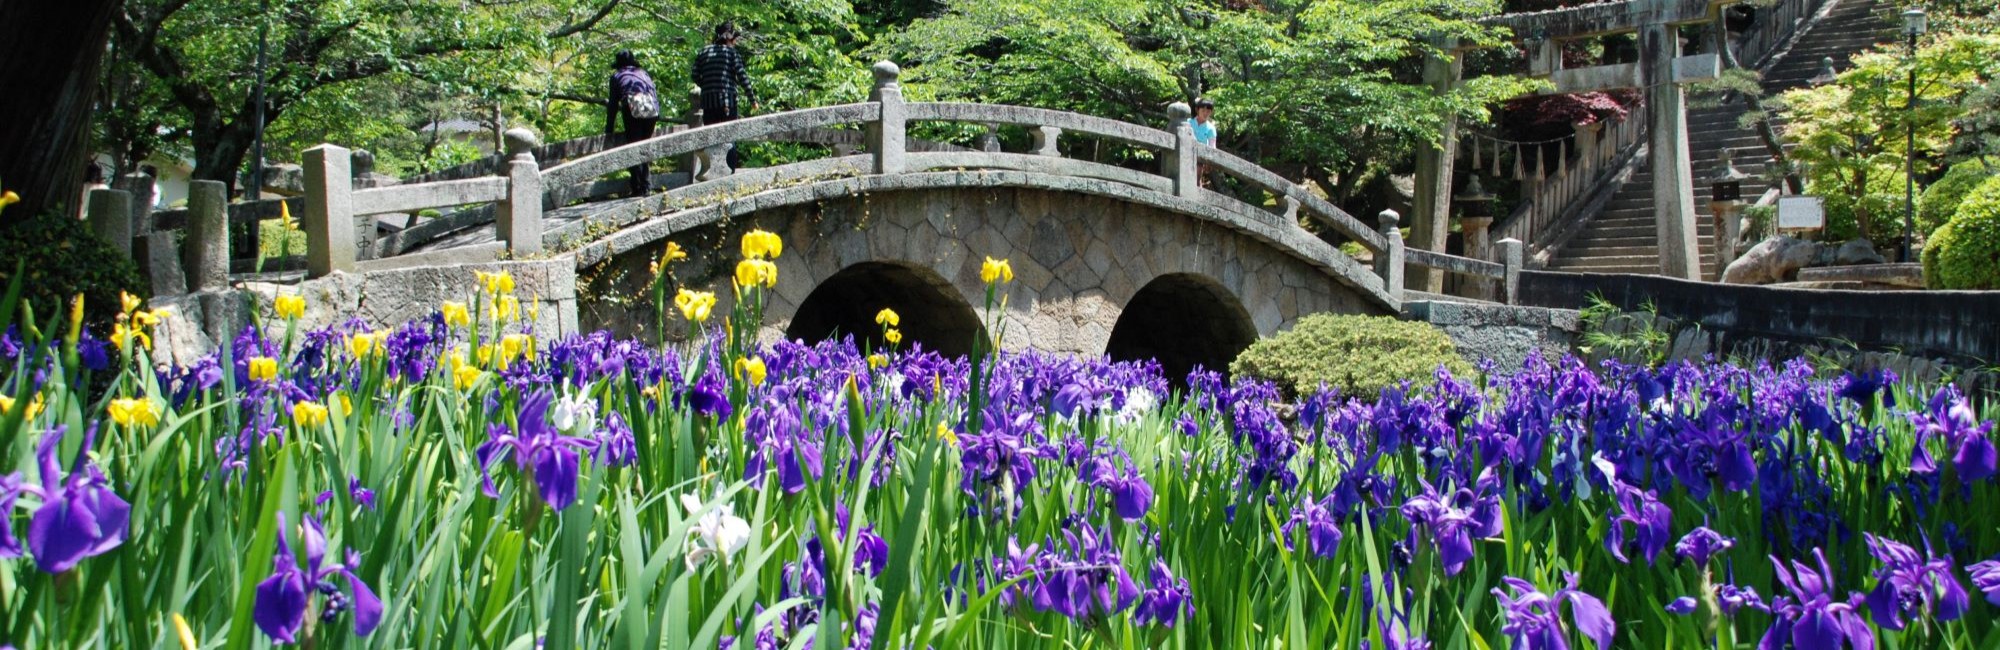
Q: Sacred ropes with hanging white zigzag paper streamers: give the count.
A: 1